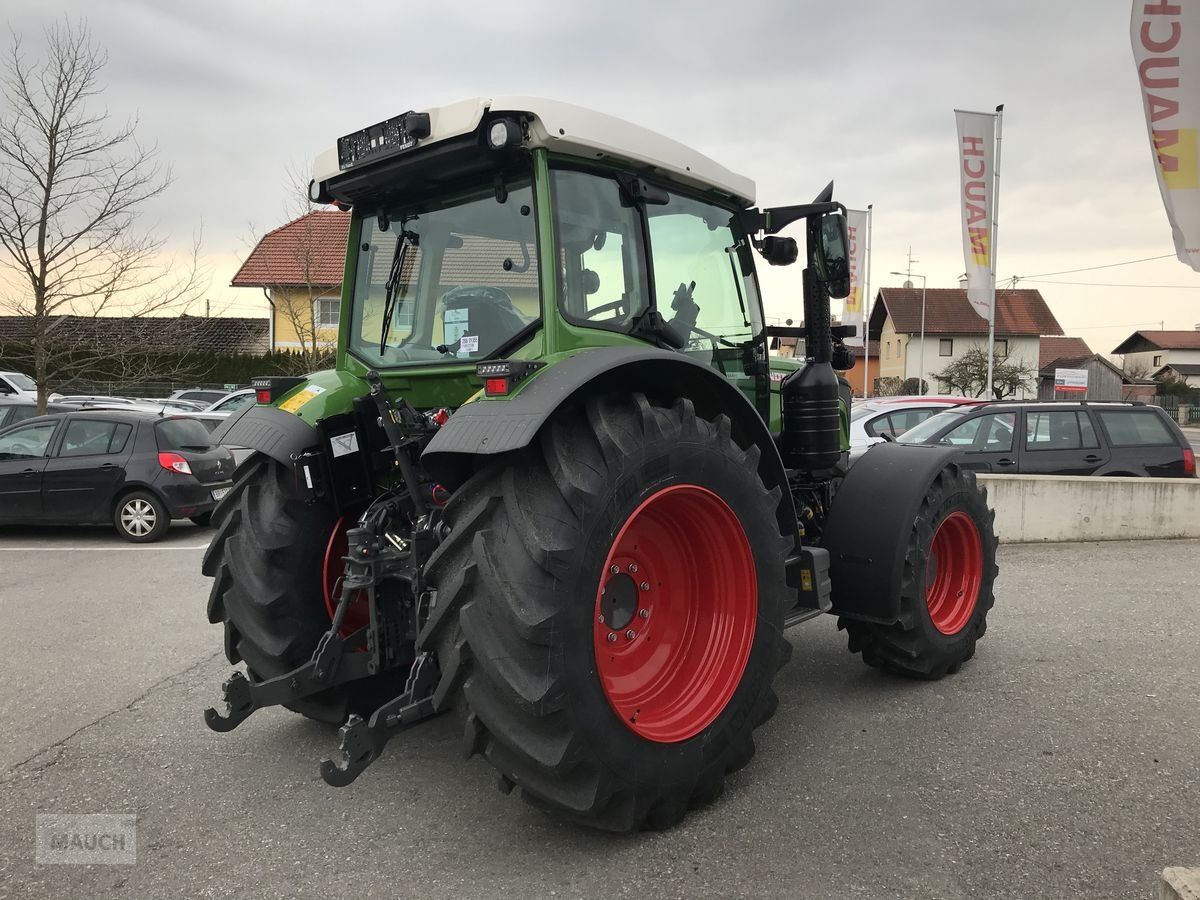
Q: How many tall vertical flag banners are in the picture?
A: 3